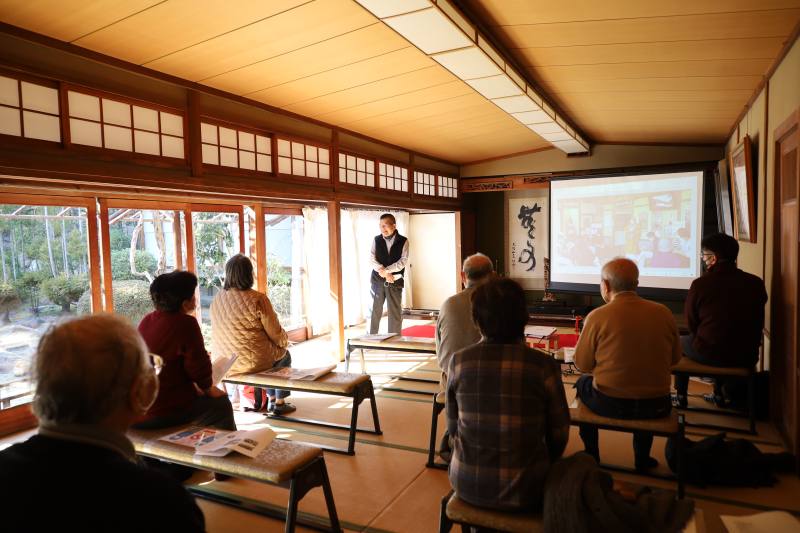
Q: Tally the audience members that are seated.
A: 7